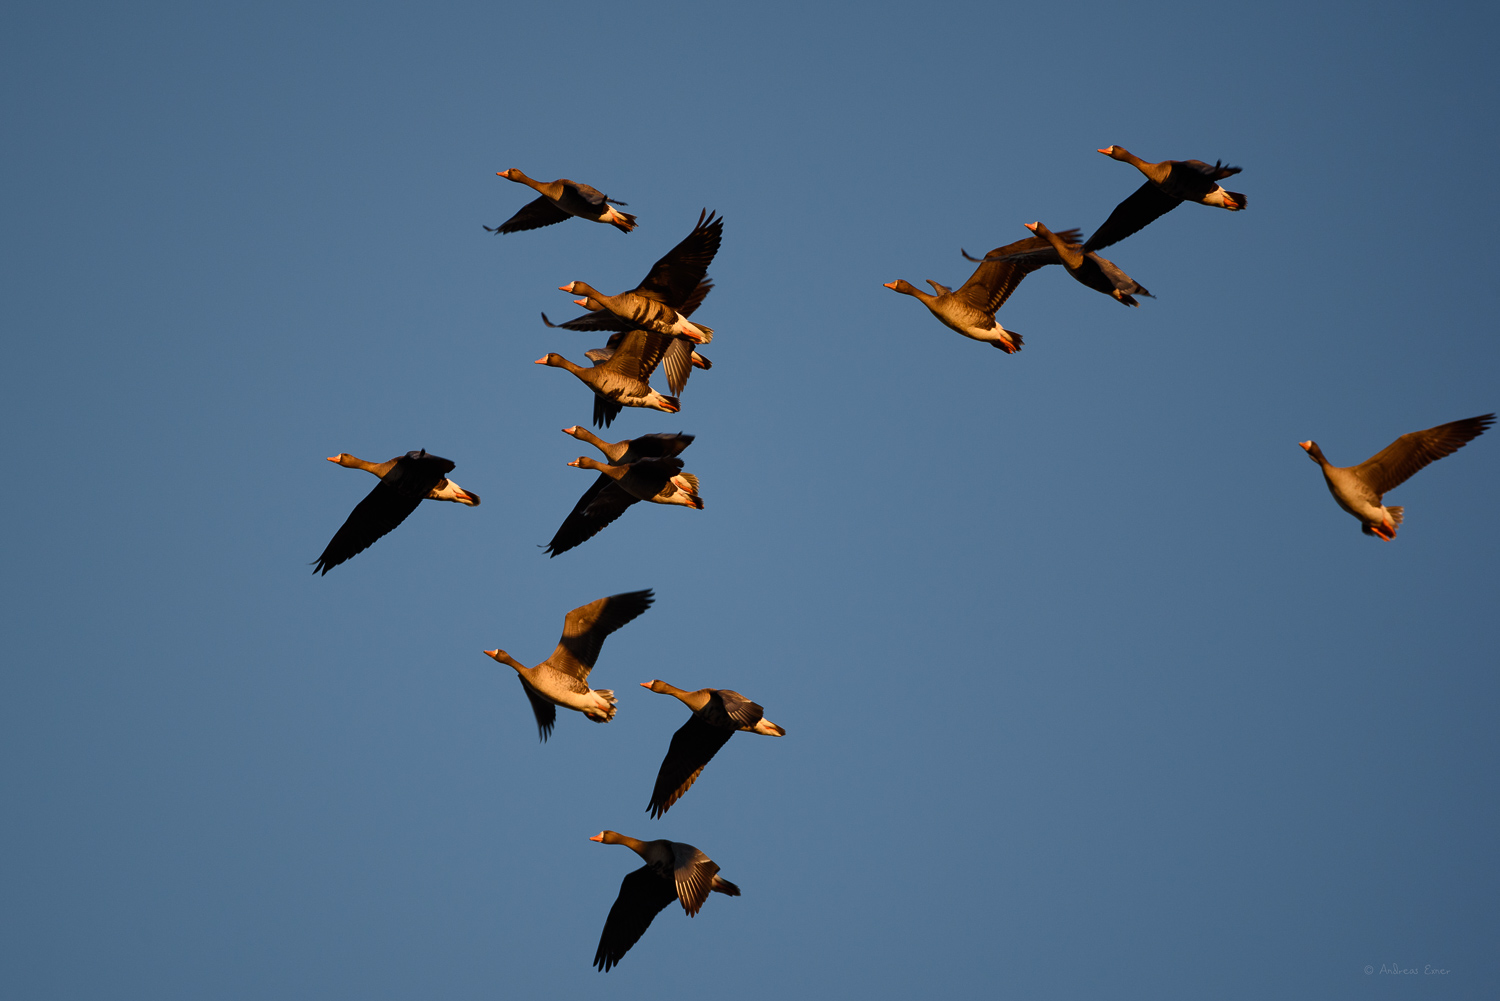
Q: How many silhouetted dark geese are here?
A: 14